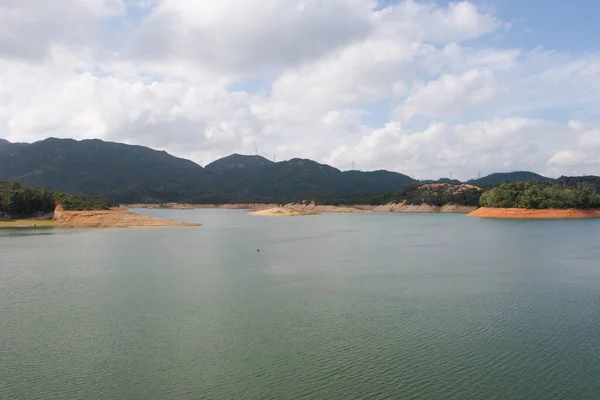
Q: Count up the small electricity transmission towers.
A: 5